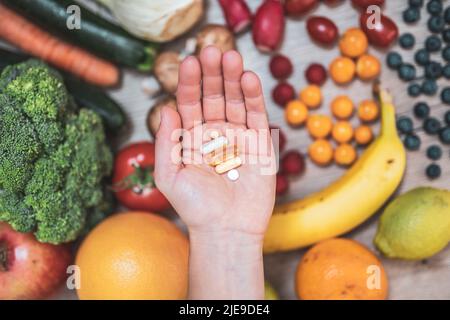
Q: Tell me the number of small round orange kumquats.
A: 12